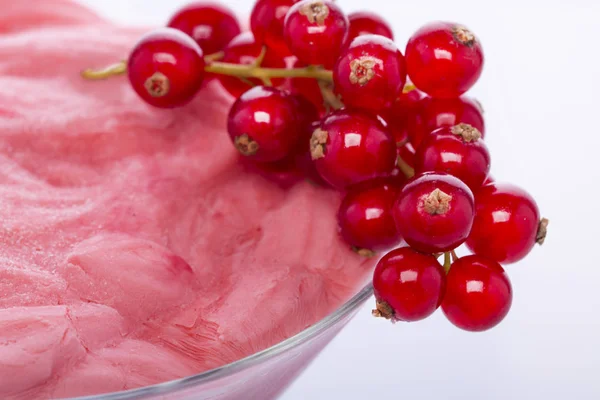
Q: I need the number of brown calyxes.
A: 11